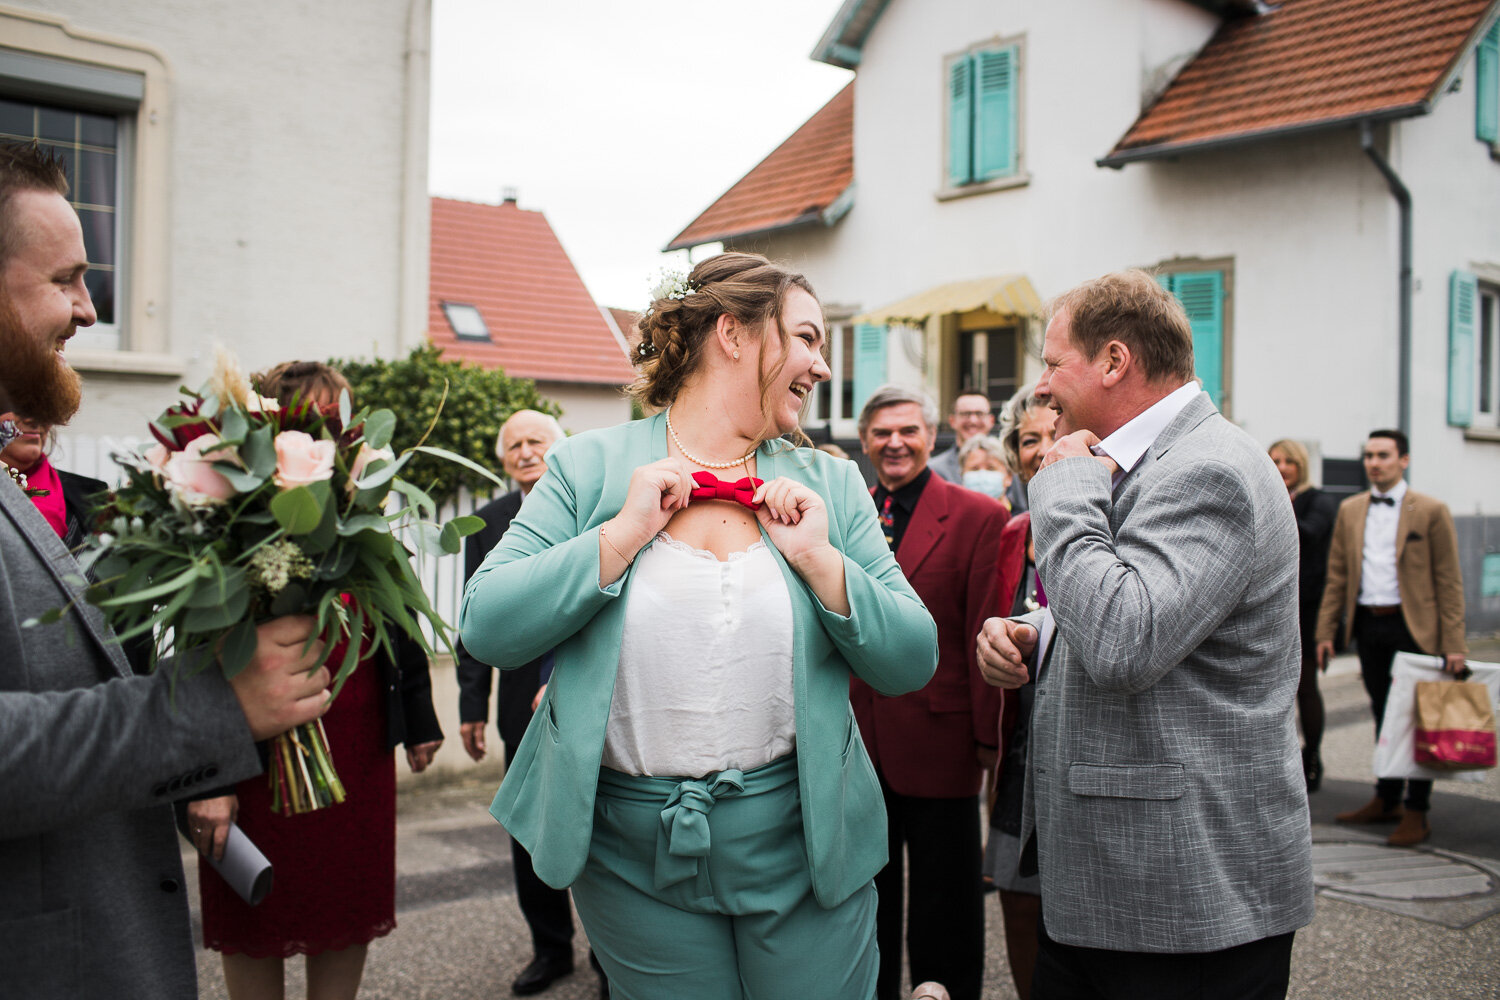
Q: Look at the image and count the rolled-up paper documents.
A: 1